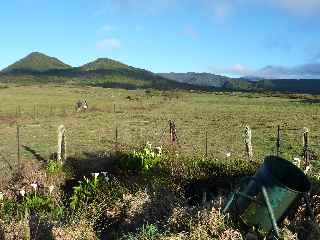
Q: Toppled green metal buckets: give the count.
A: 1